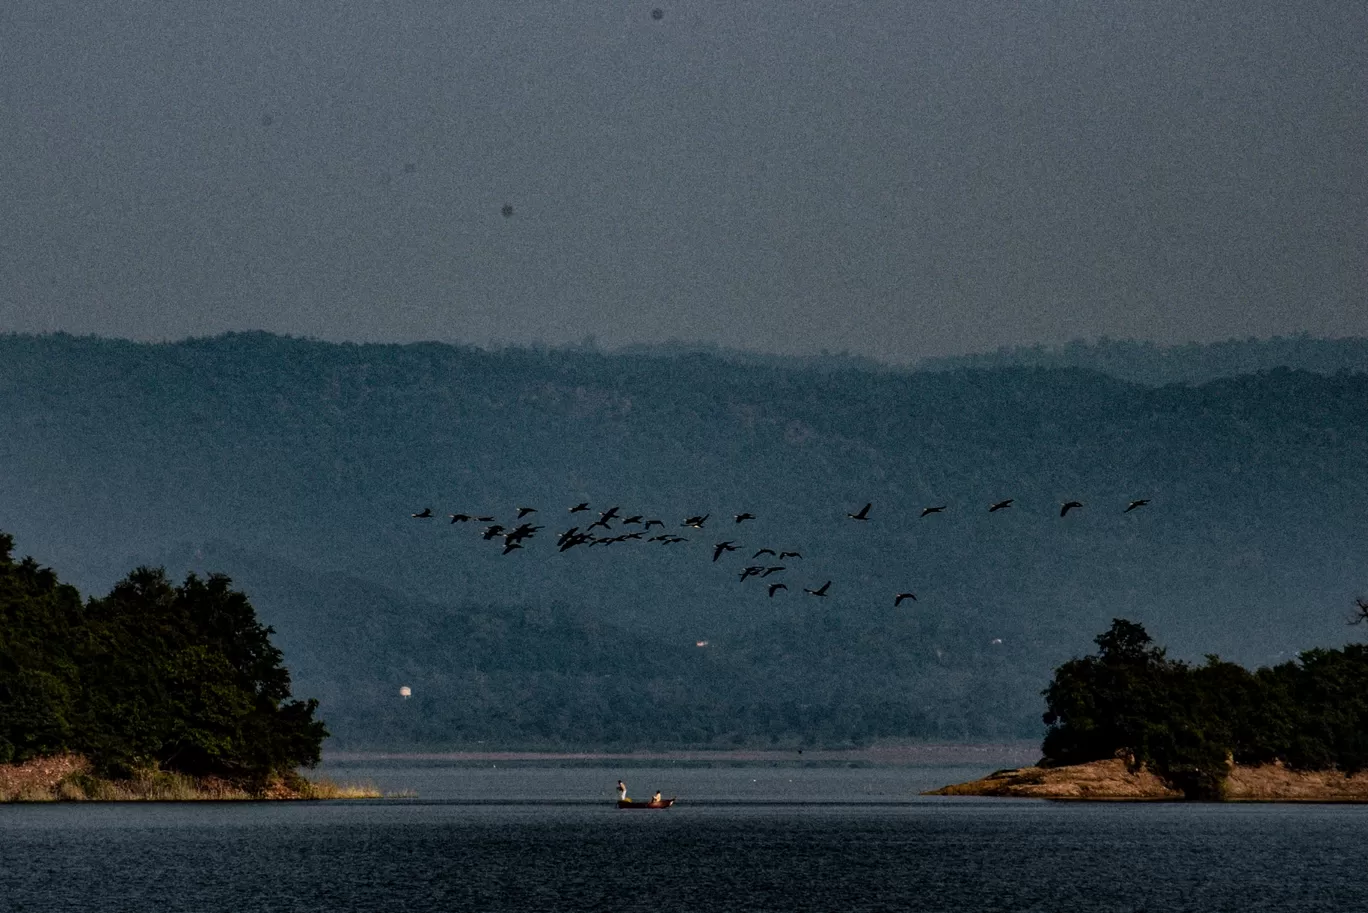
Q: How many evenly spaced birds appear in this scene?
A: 5